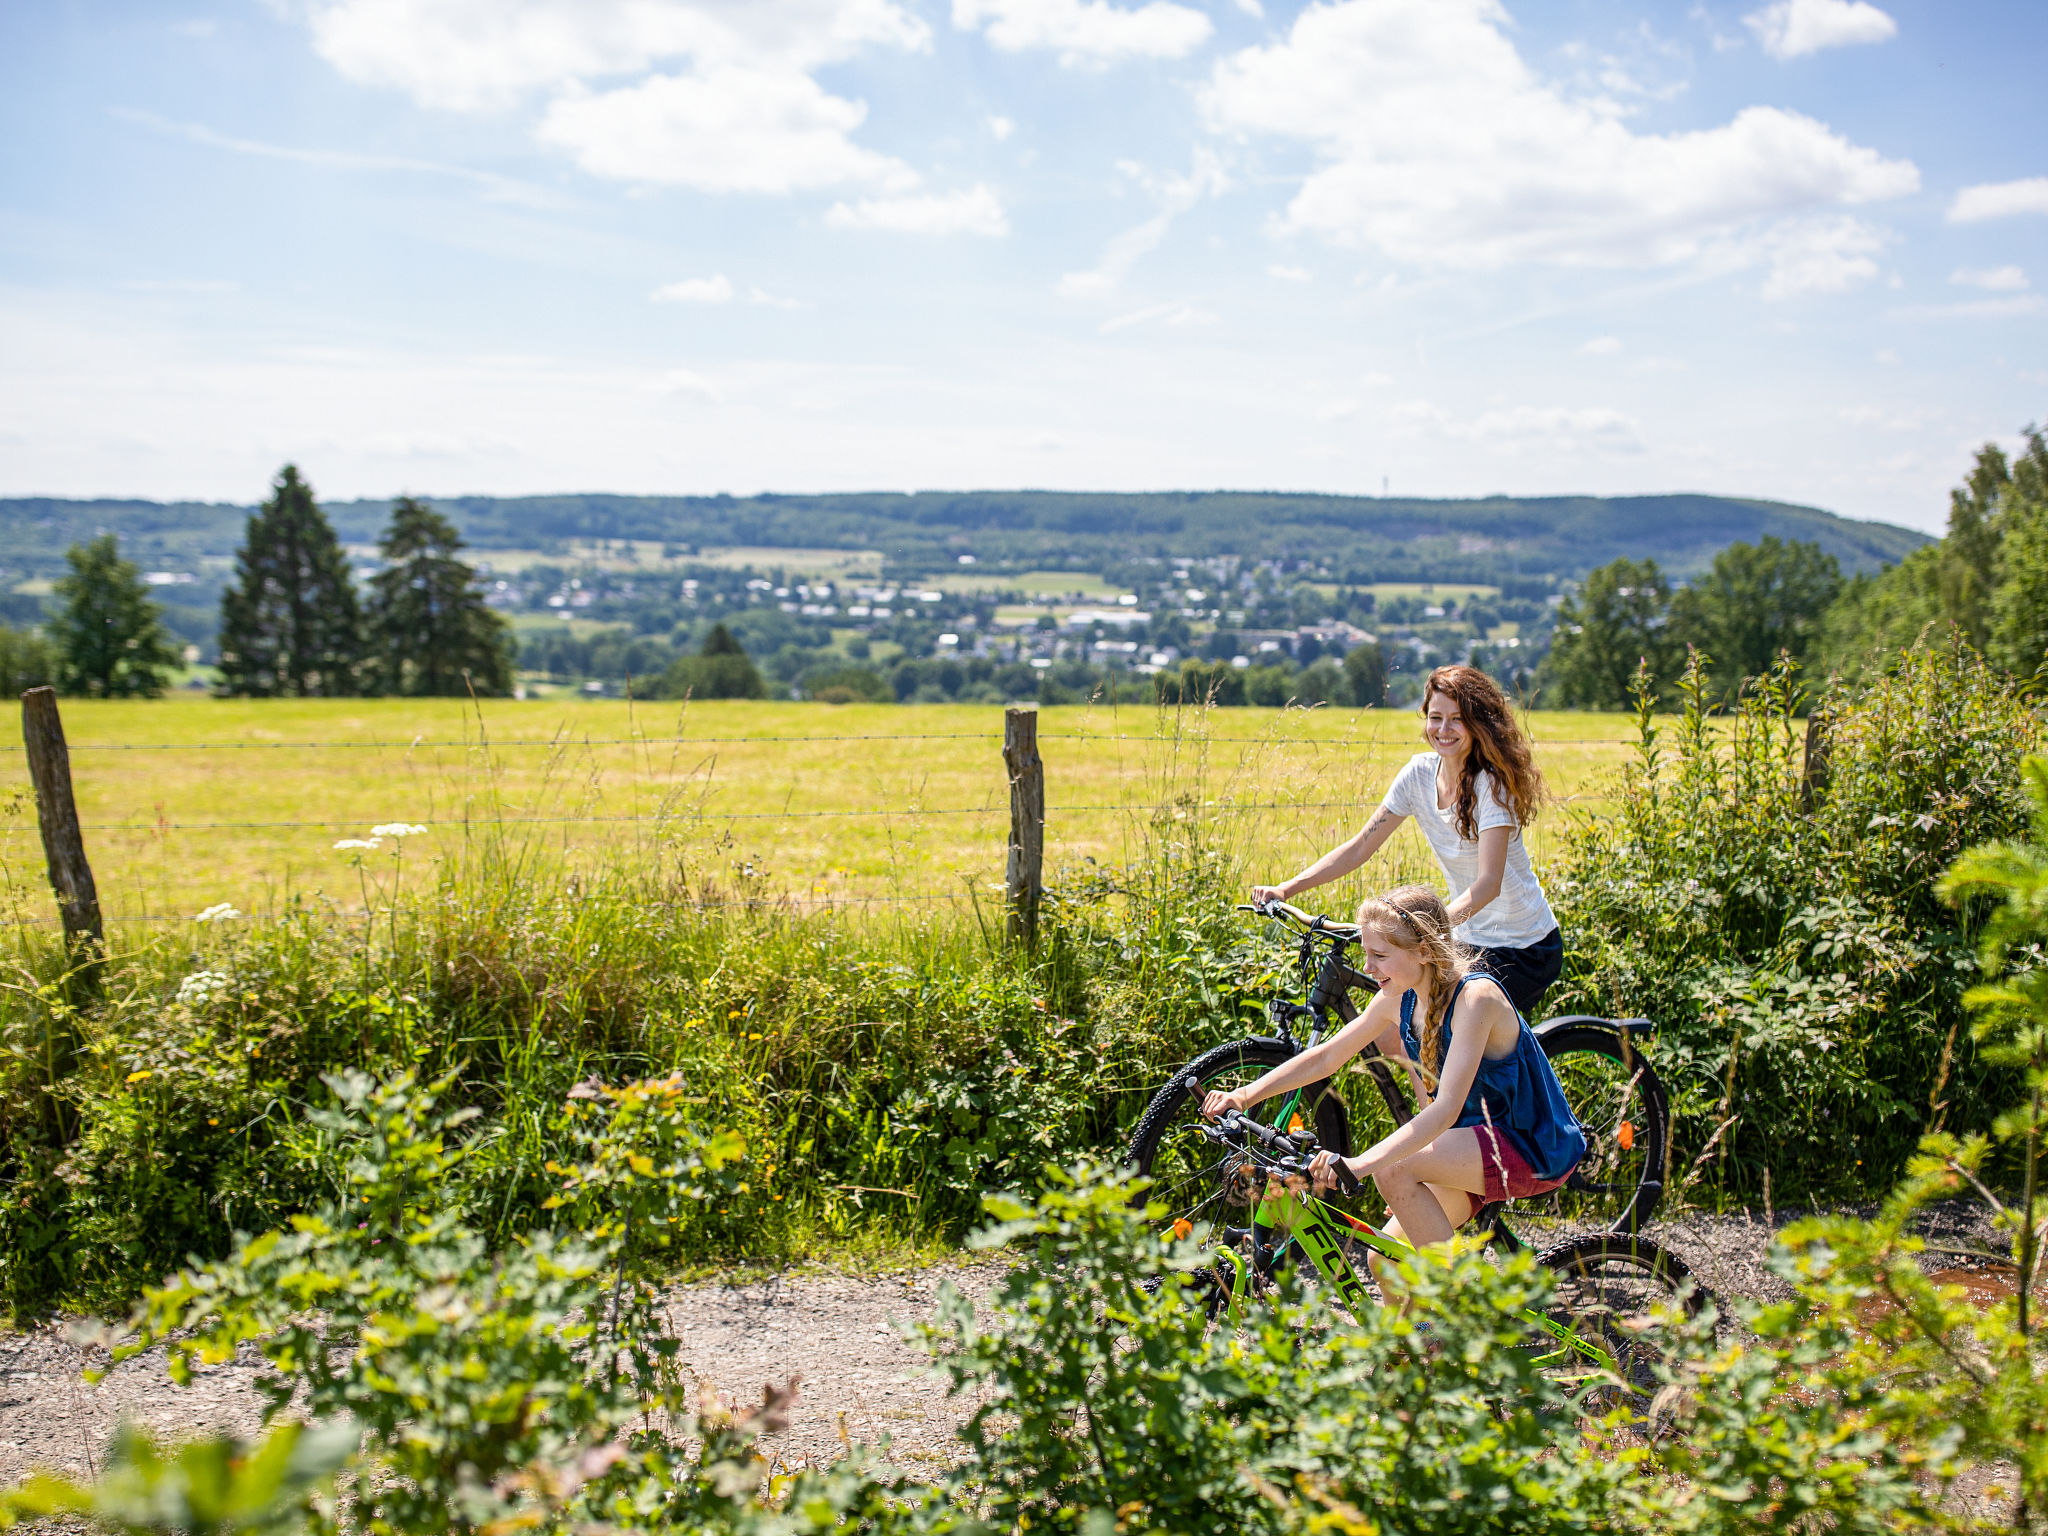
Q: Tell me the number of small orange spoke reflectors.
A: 3